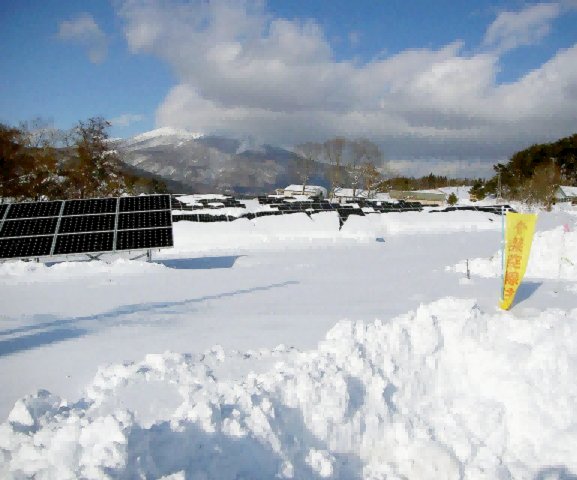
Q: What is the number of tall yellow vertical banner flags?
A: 1